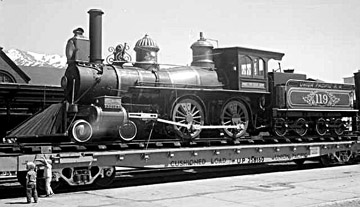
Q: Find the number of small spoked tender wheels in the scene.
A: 4